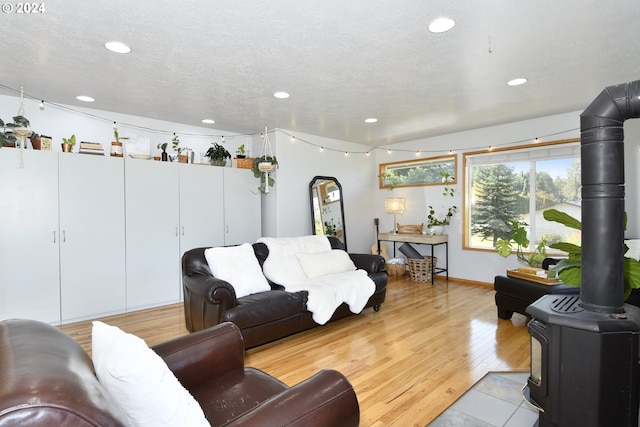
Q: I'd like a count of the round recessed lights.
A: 7